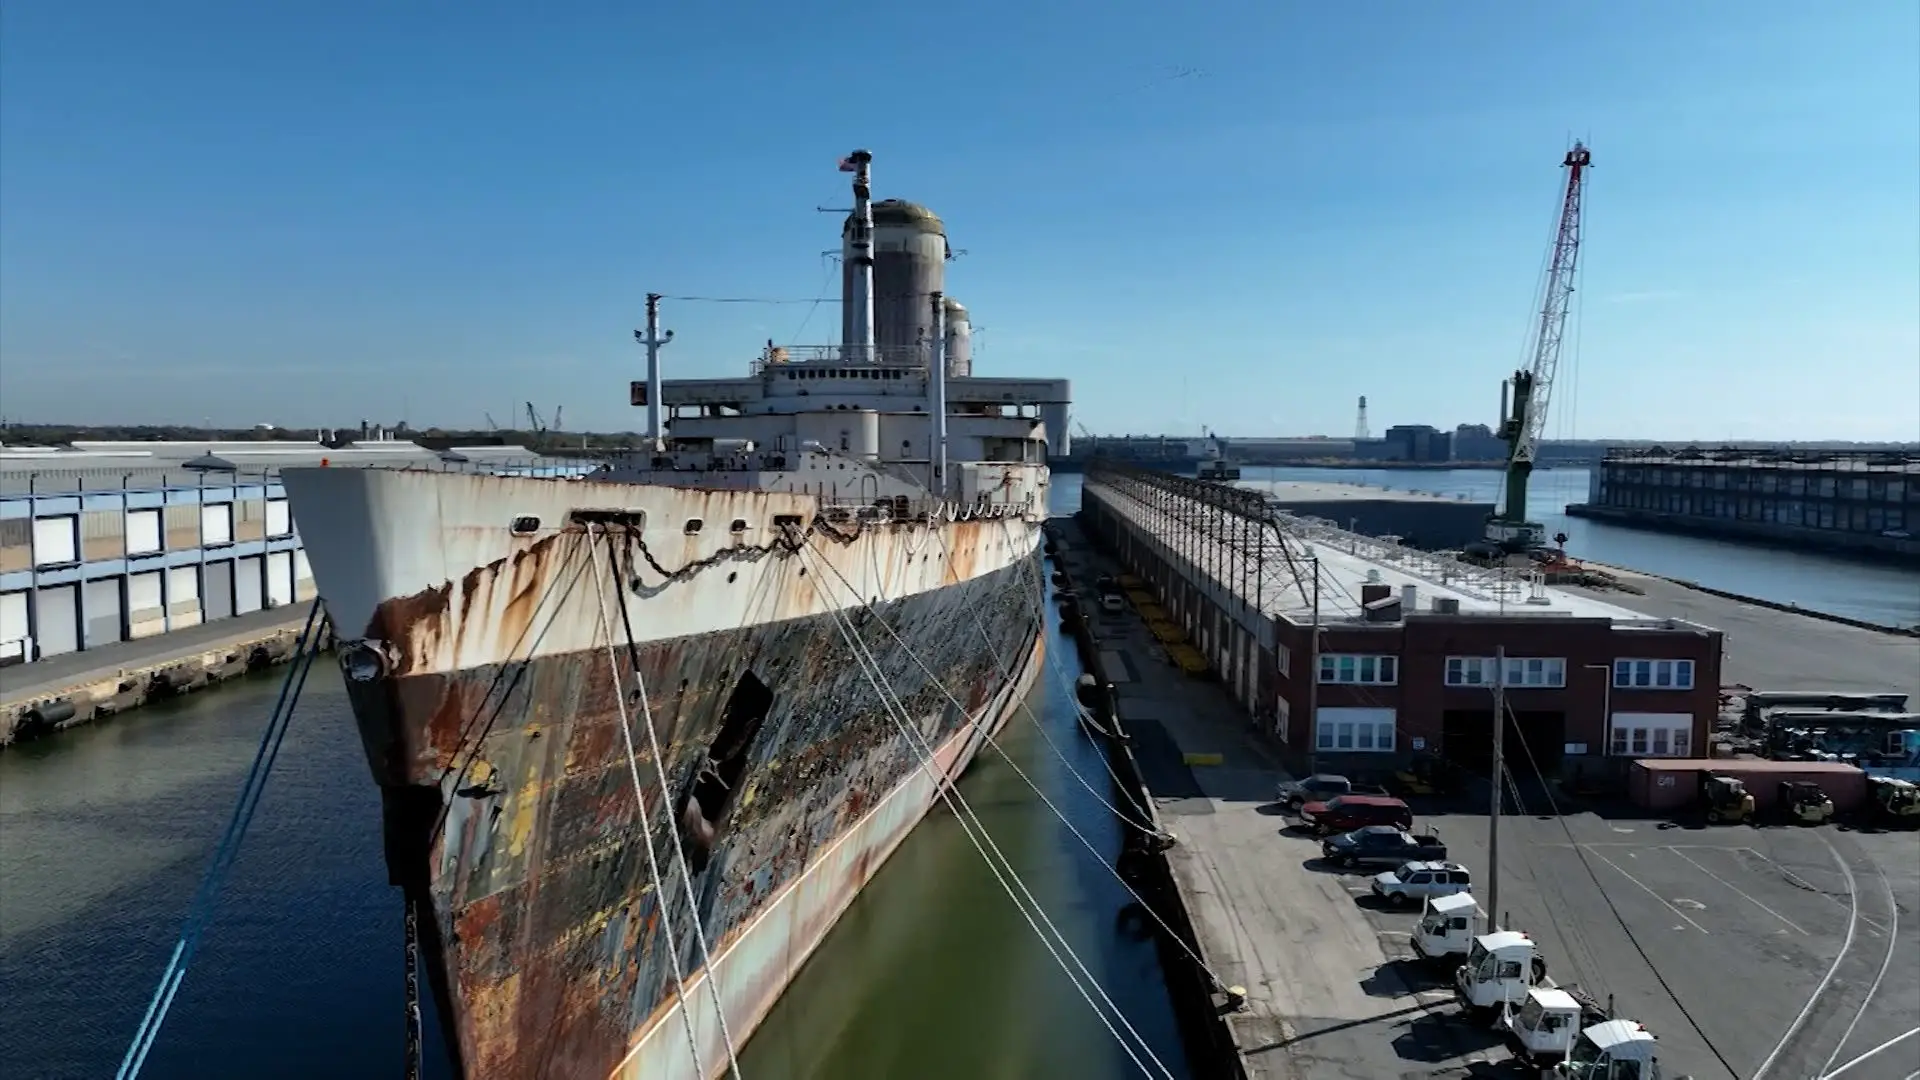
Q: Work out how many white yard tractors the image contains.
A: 4